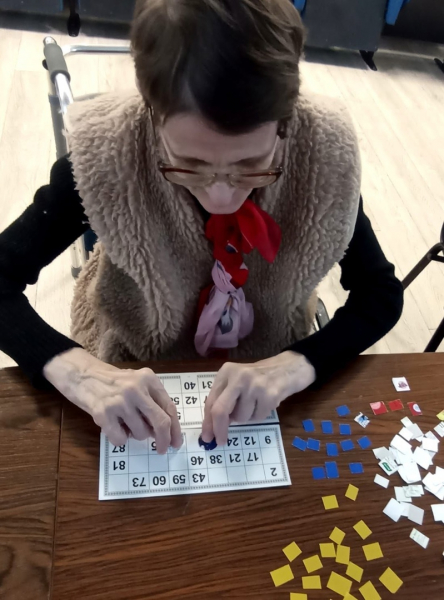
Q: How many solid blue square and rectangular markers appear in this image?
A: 12